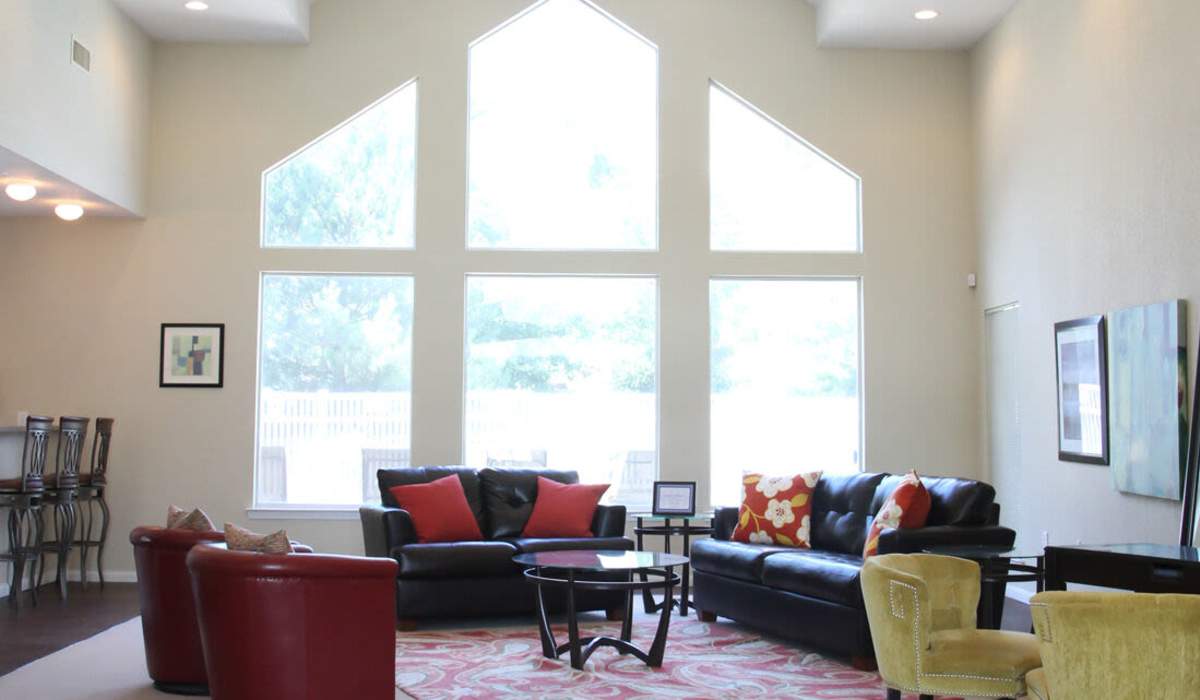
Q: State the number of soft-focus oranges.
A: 0